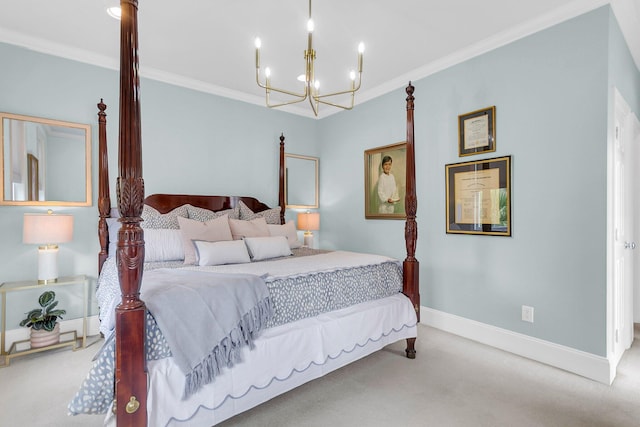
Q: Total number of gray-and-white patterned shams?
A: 3